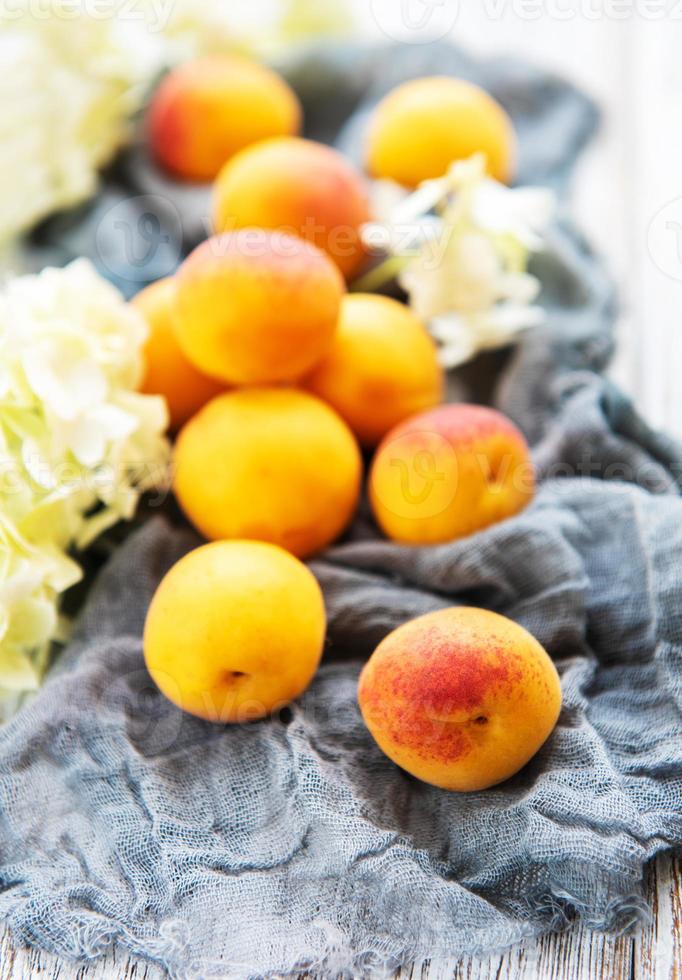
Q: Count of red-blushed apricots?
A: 5